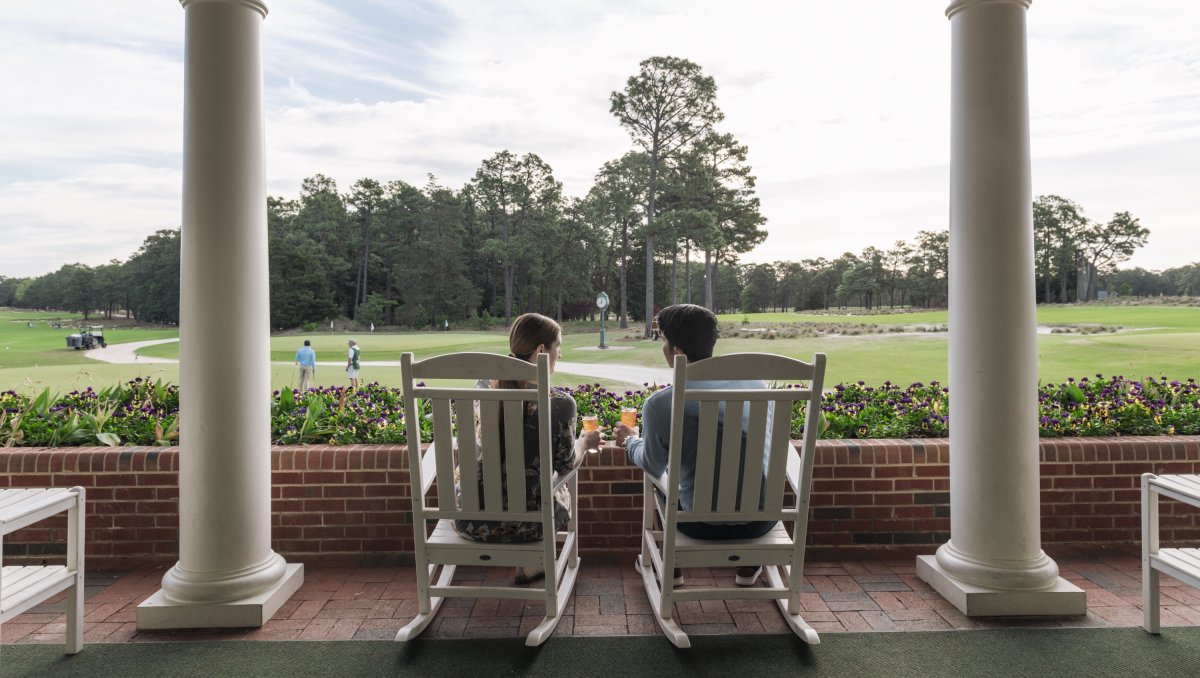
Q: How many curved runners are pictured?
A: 4